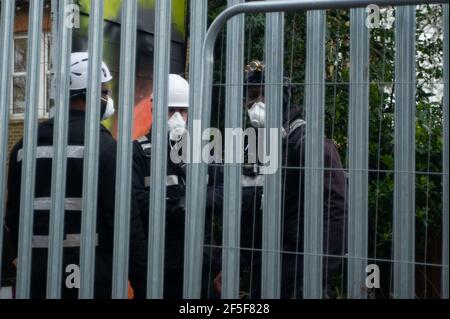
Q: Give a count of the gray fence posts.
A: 13